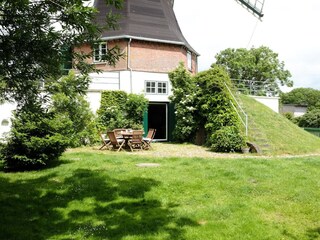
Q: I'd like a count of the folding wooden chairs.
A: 5